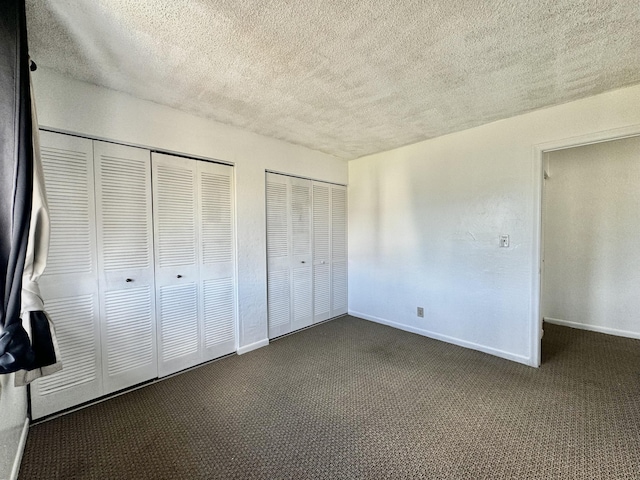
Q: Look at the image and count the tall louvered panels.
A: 8